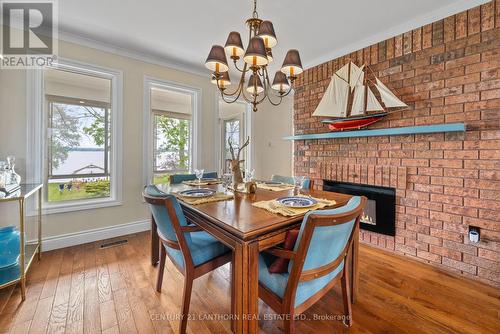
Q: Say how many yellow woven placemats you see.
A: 4